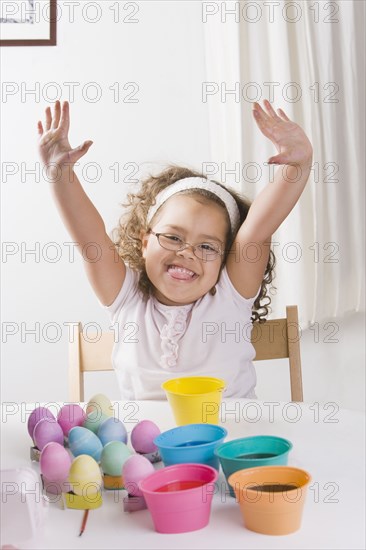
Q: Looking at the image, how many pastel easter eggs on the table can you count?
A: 12